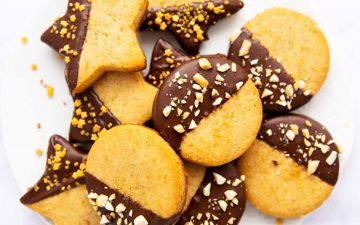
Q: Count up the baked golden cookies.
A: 10